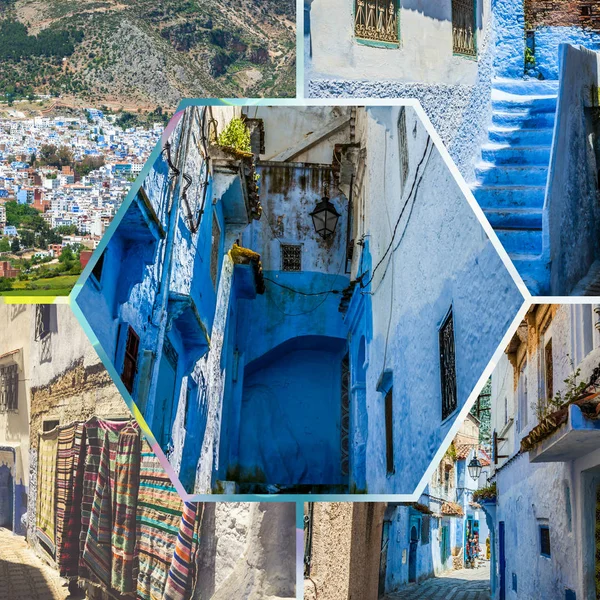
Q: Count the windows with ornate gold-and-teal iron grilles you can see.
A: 2